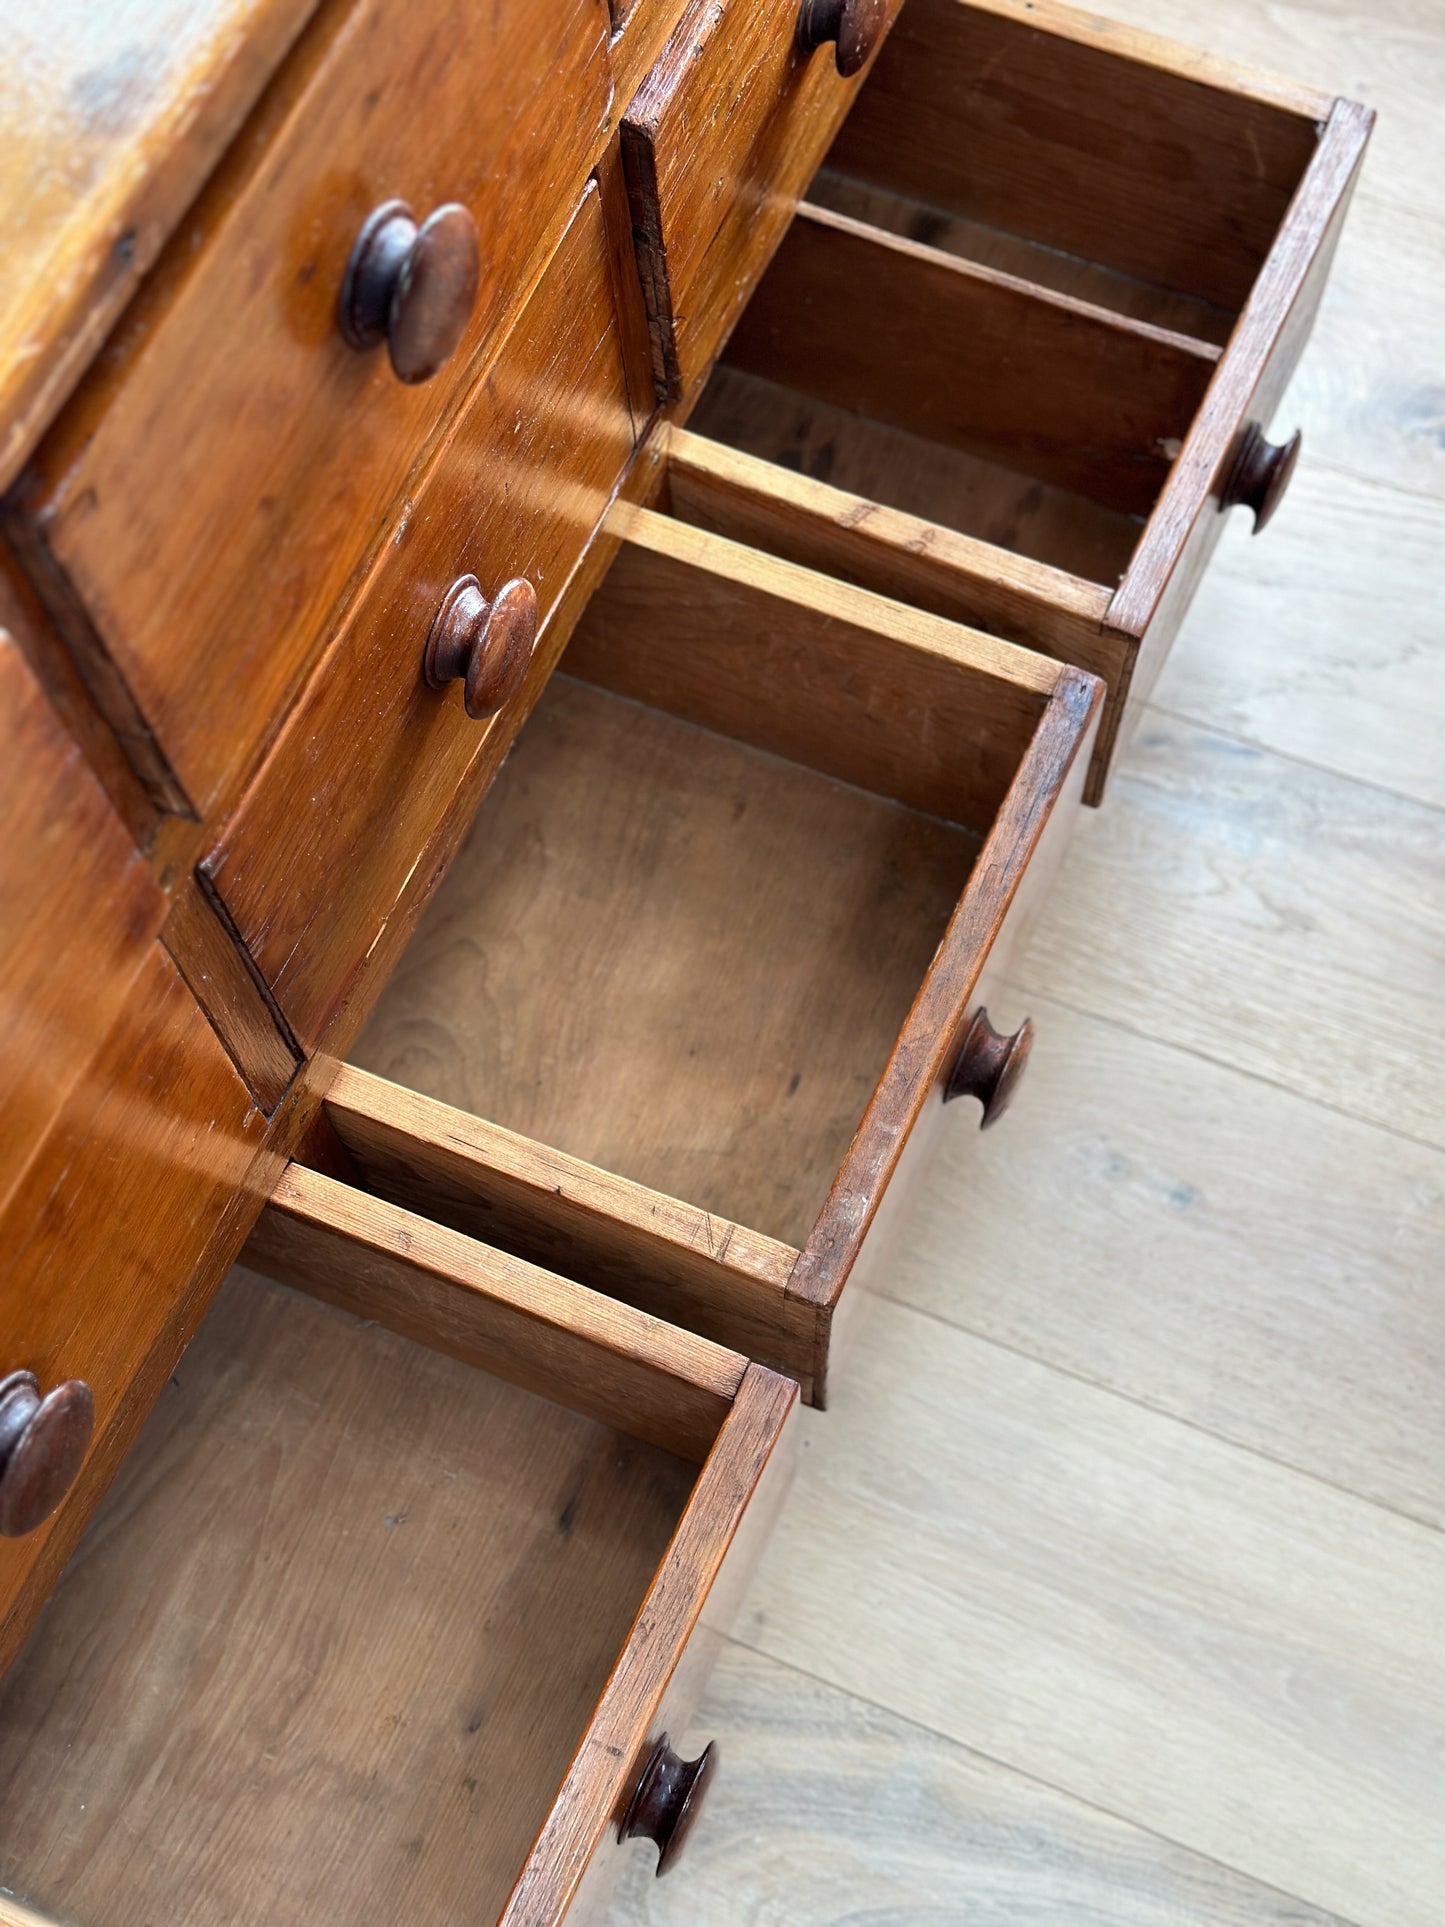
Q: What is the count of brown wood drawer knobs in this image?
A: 7